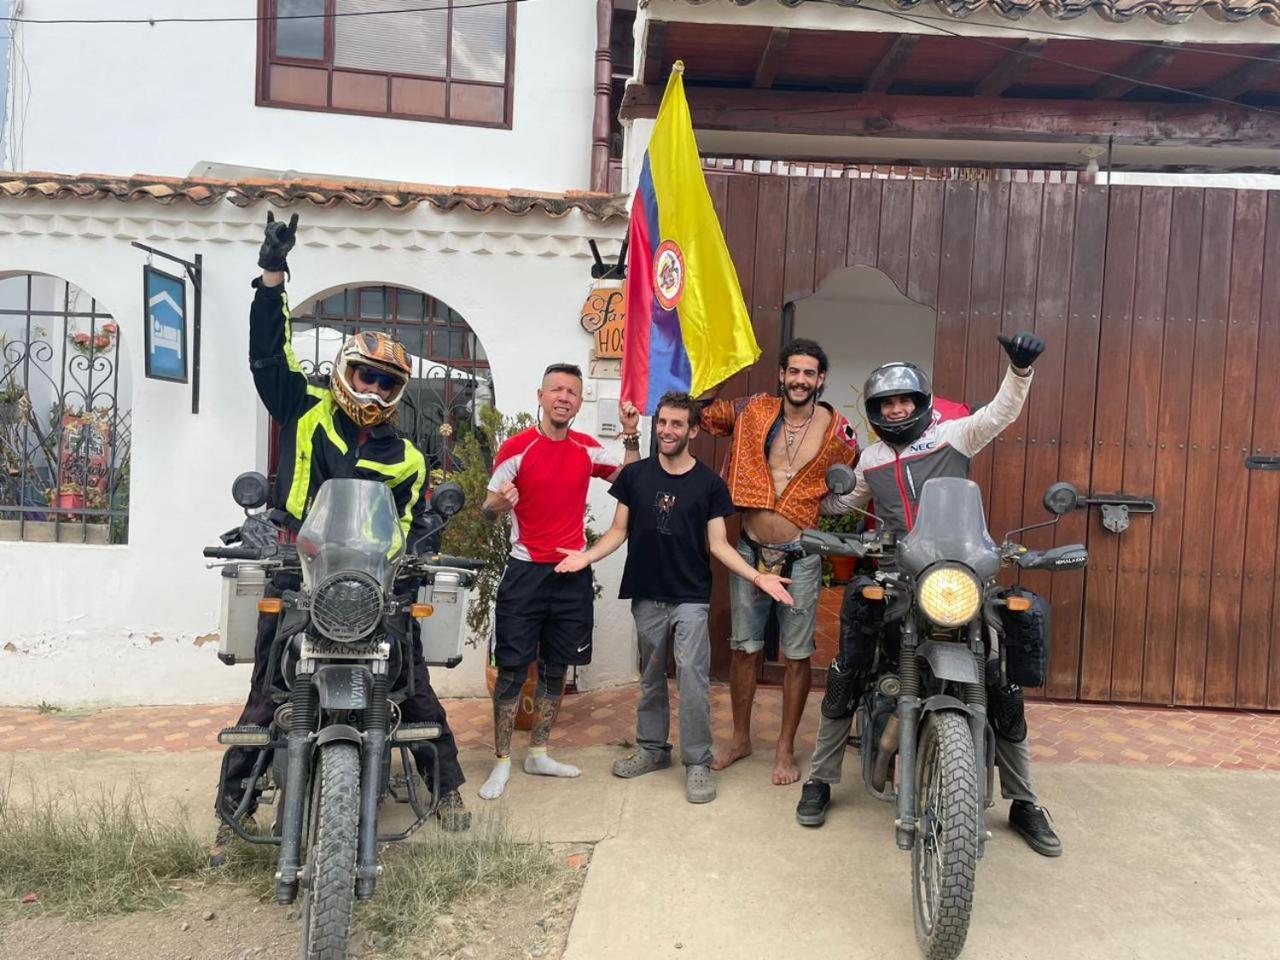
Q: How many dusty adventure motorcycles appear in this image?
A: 2